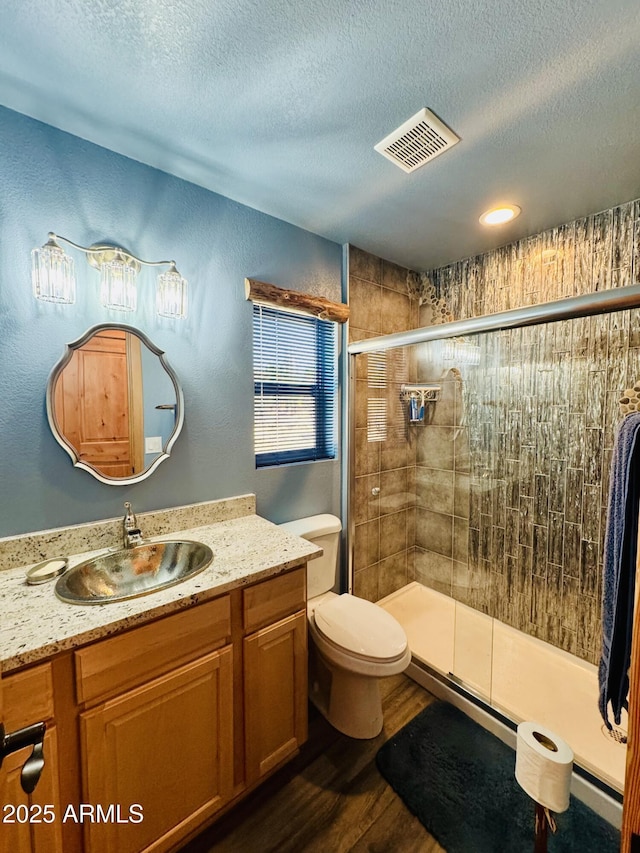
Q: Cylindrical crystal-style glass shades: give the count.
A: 3